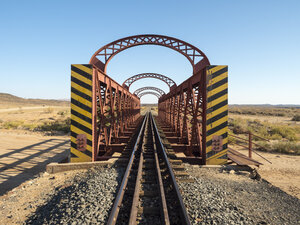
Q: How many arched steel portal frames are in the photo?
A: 4